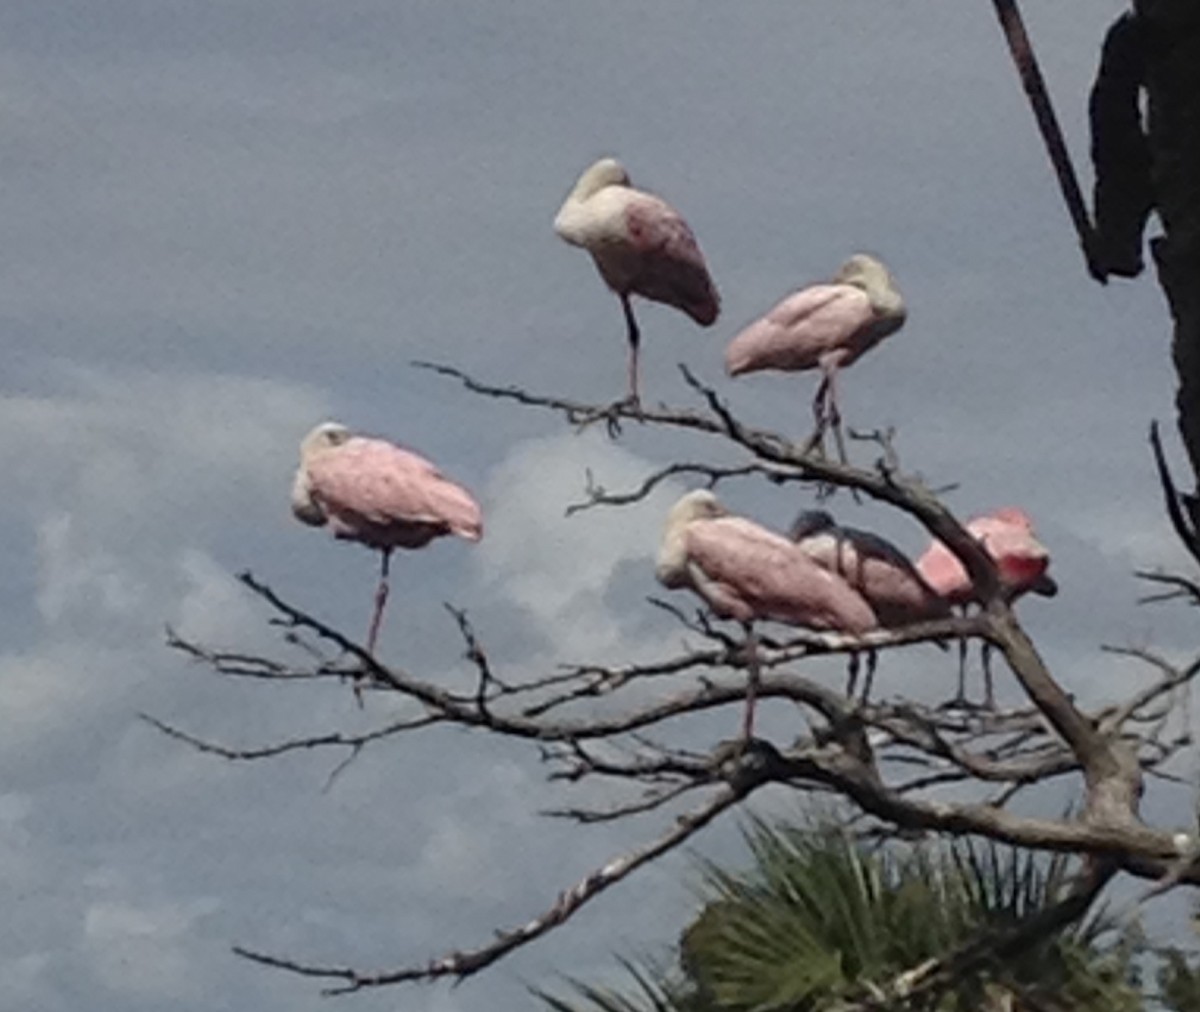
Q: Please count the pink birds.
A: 6